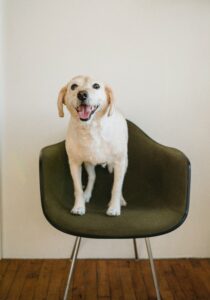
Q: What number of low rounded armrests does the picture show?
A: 2